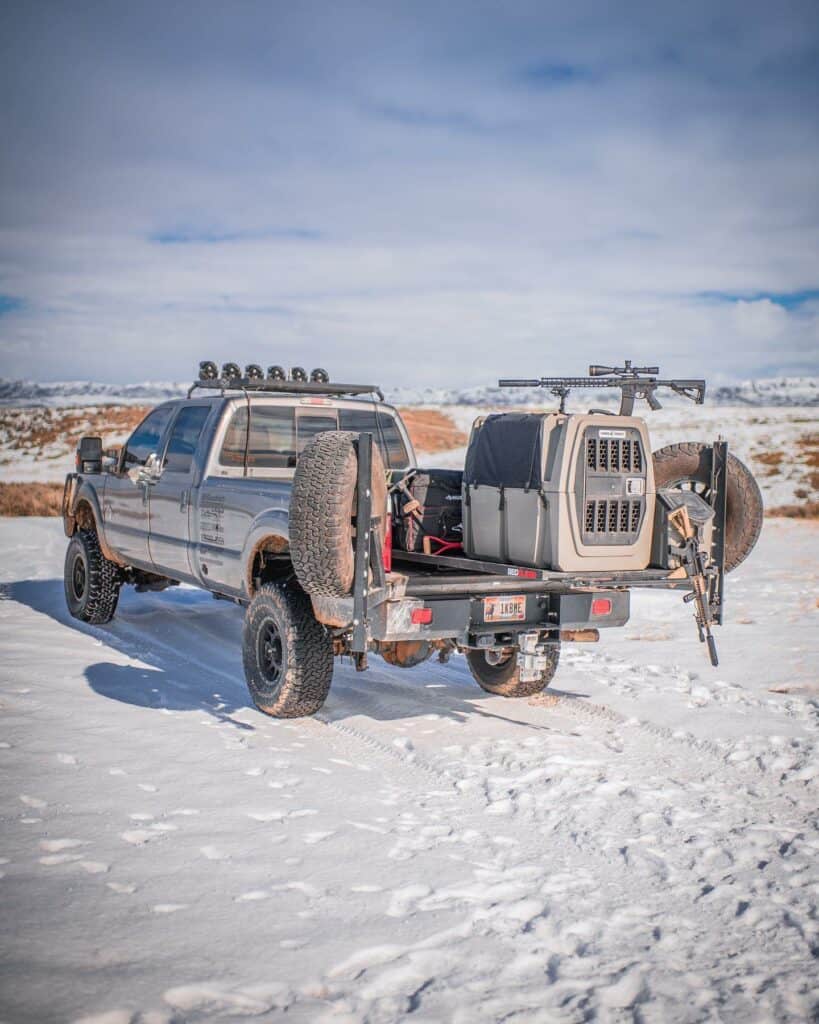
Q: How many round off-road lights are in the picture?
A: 6